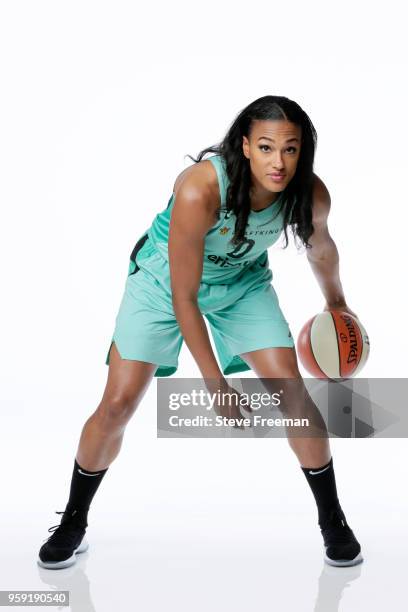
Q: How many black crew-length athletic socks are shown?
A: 2